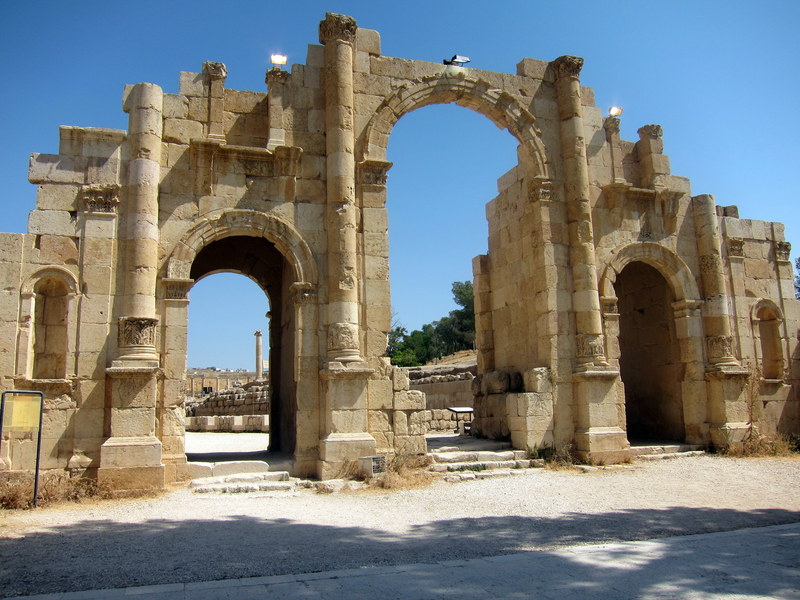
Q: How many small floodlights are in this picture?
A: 3